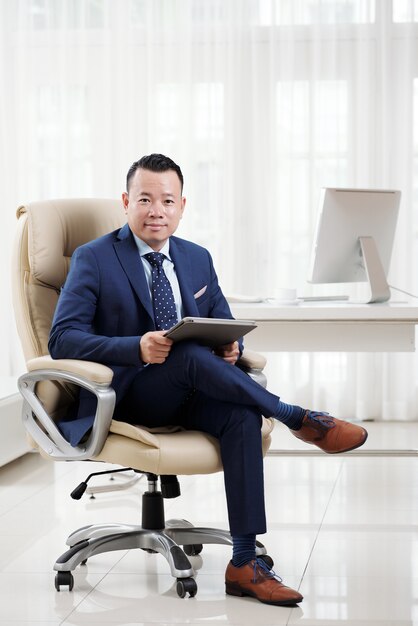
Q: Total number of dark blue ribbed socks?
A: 2